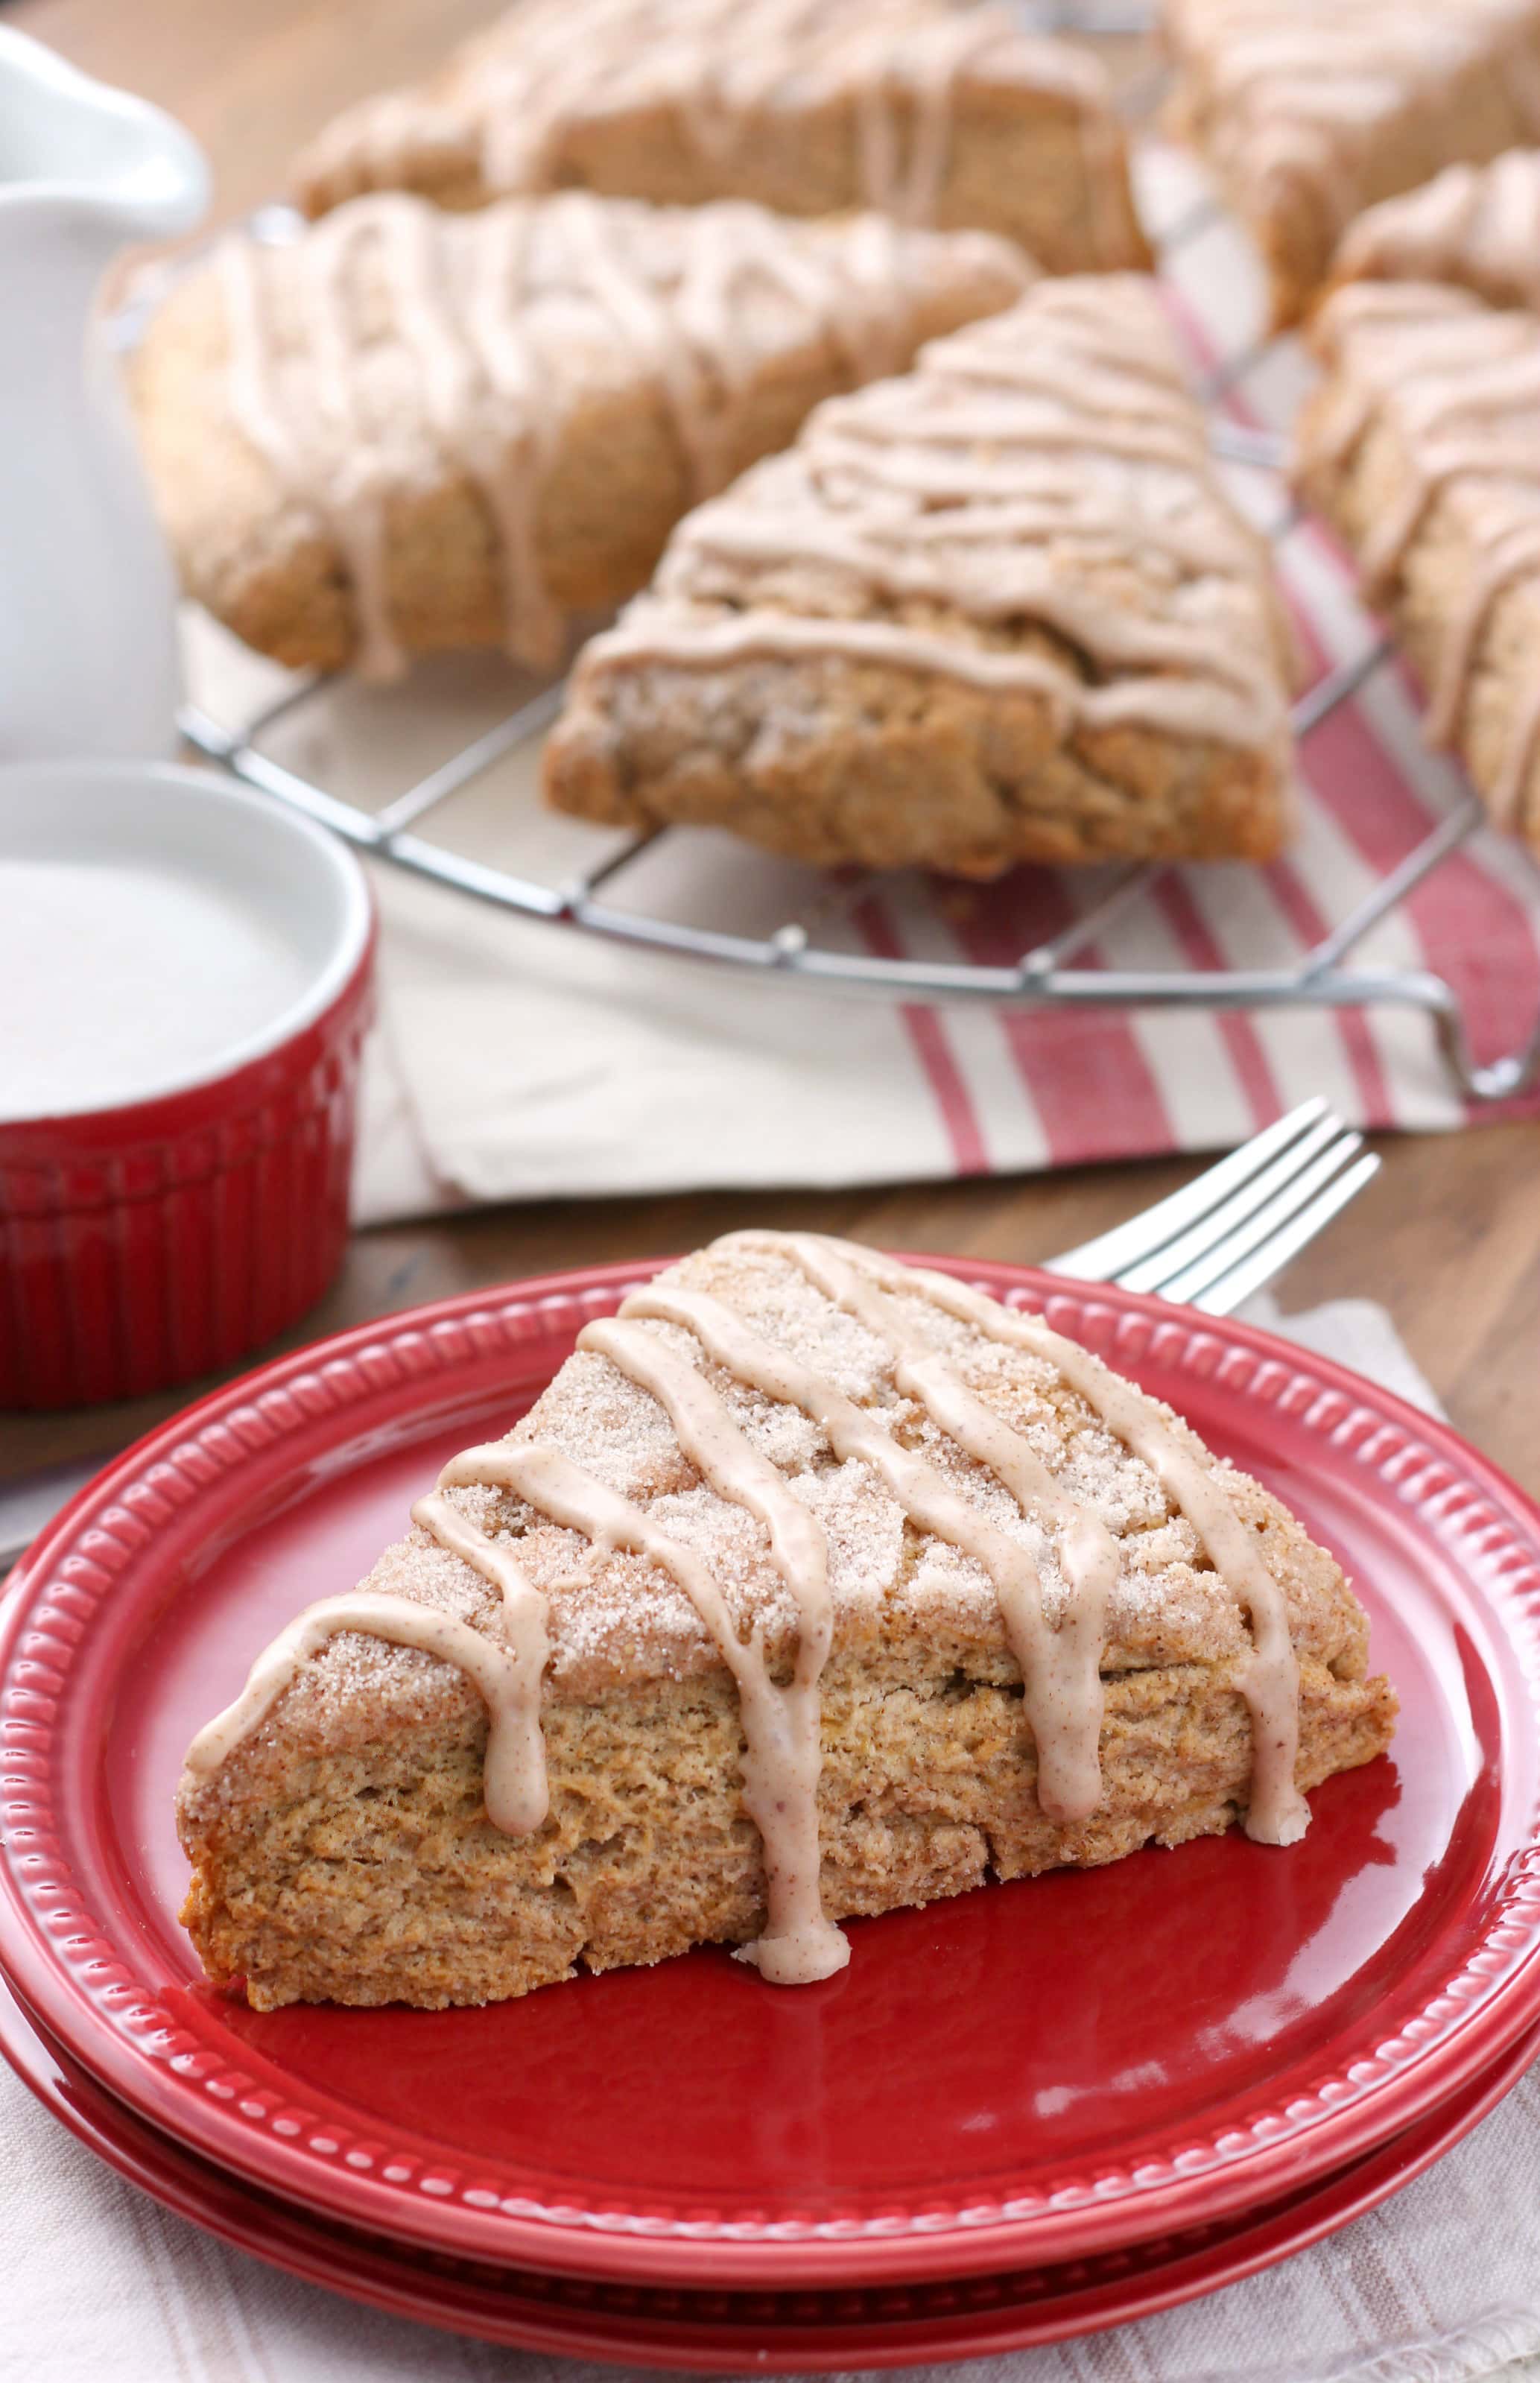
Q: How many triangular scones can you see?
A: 7